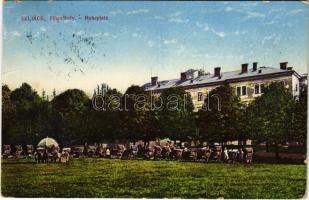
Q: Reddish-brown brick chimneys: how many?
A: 6